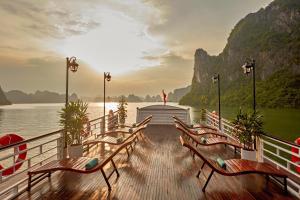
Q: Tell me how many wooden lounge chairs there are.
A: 8